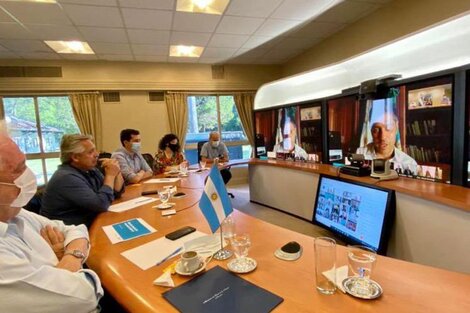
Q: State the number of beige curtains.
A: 3